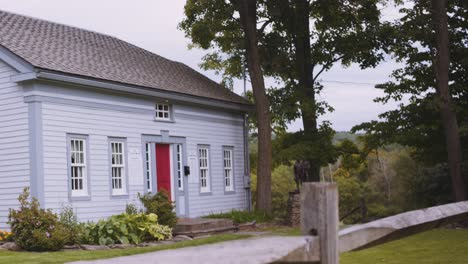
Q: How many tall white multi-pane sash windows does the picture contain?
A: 4